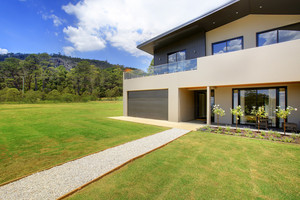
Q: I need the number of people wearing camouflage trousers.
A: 0